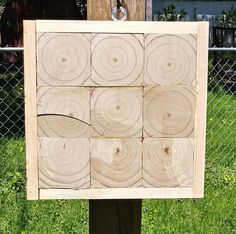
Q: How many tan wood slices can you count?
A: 9